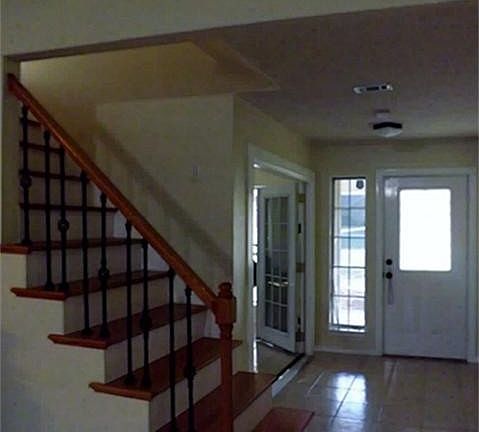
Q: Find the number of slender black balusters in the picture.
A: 9